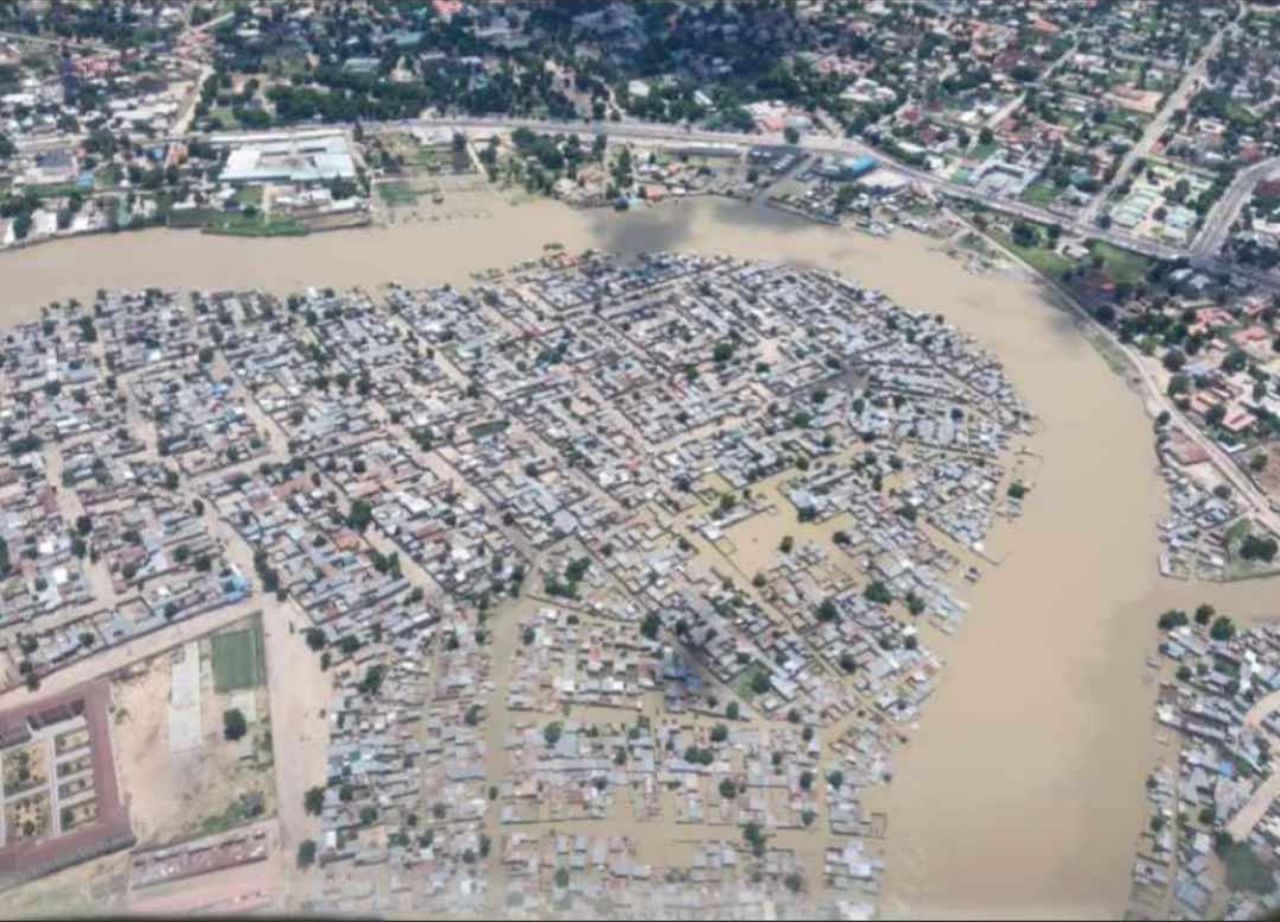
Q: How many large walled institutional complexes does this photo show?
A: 1